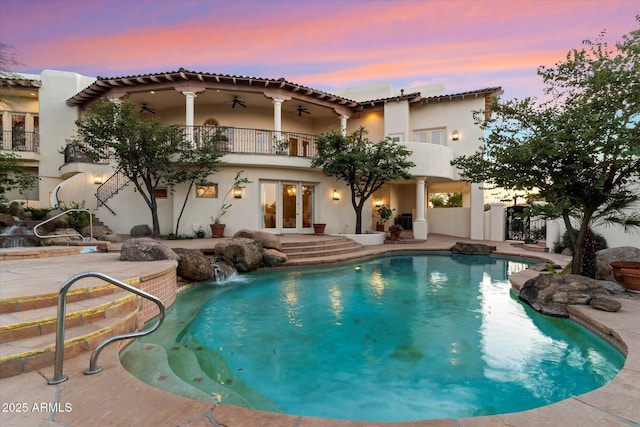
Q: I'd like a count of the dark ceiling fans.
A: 3